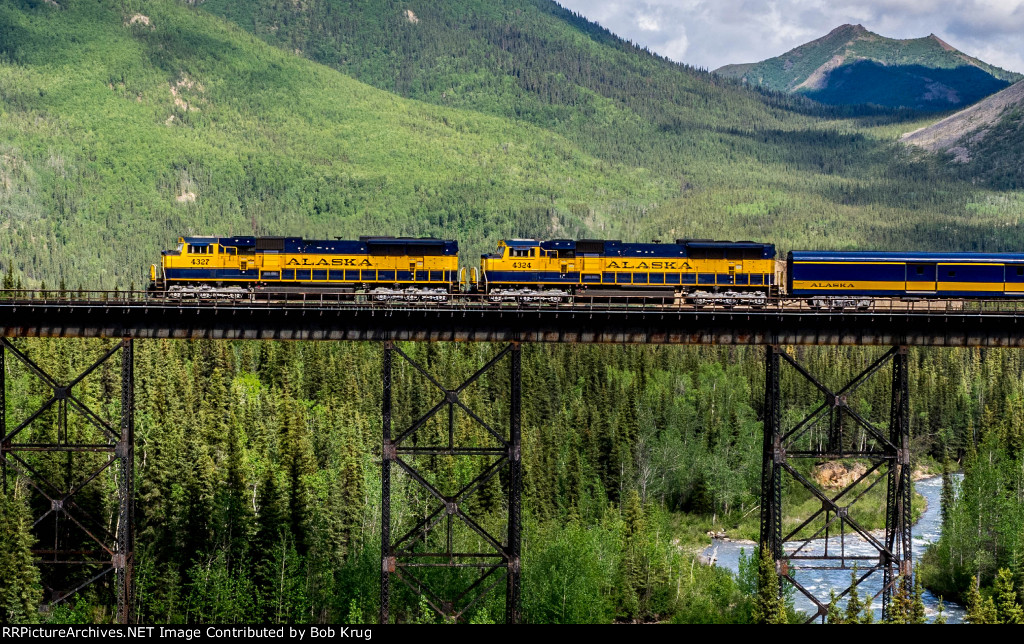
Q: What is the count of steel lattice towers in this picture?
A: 3